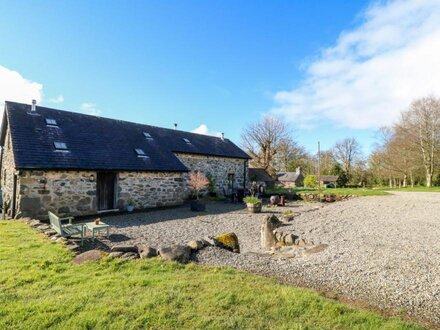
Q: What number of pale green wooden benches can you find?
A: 1